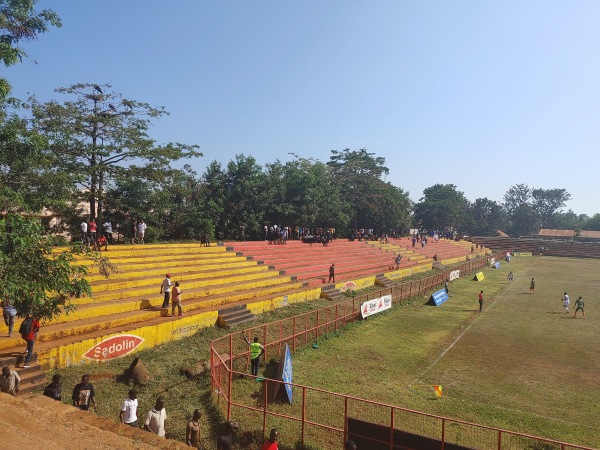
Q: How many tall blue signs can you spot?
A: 1